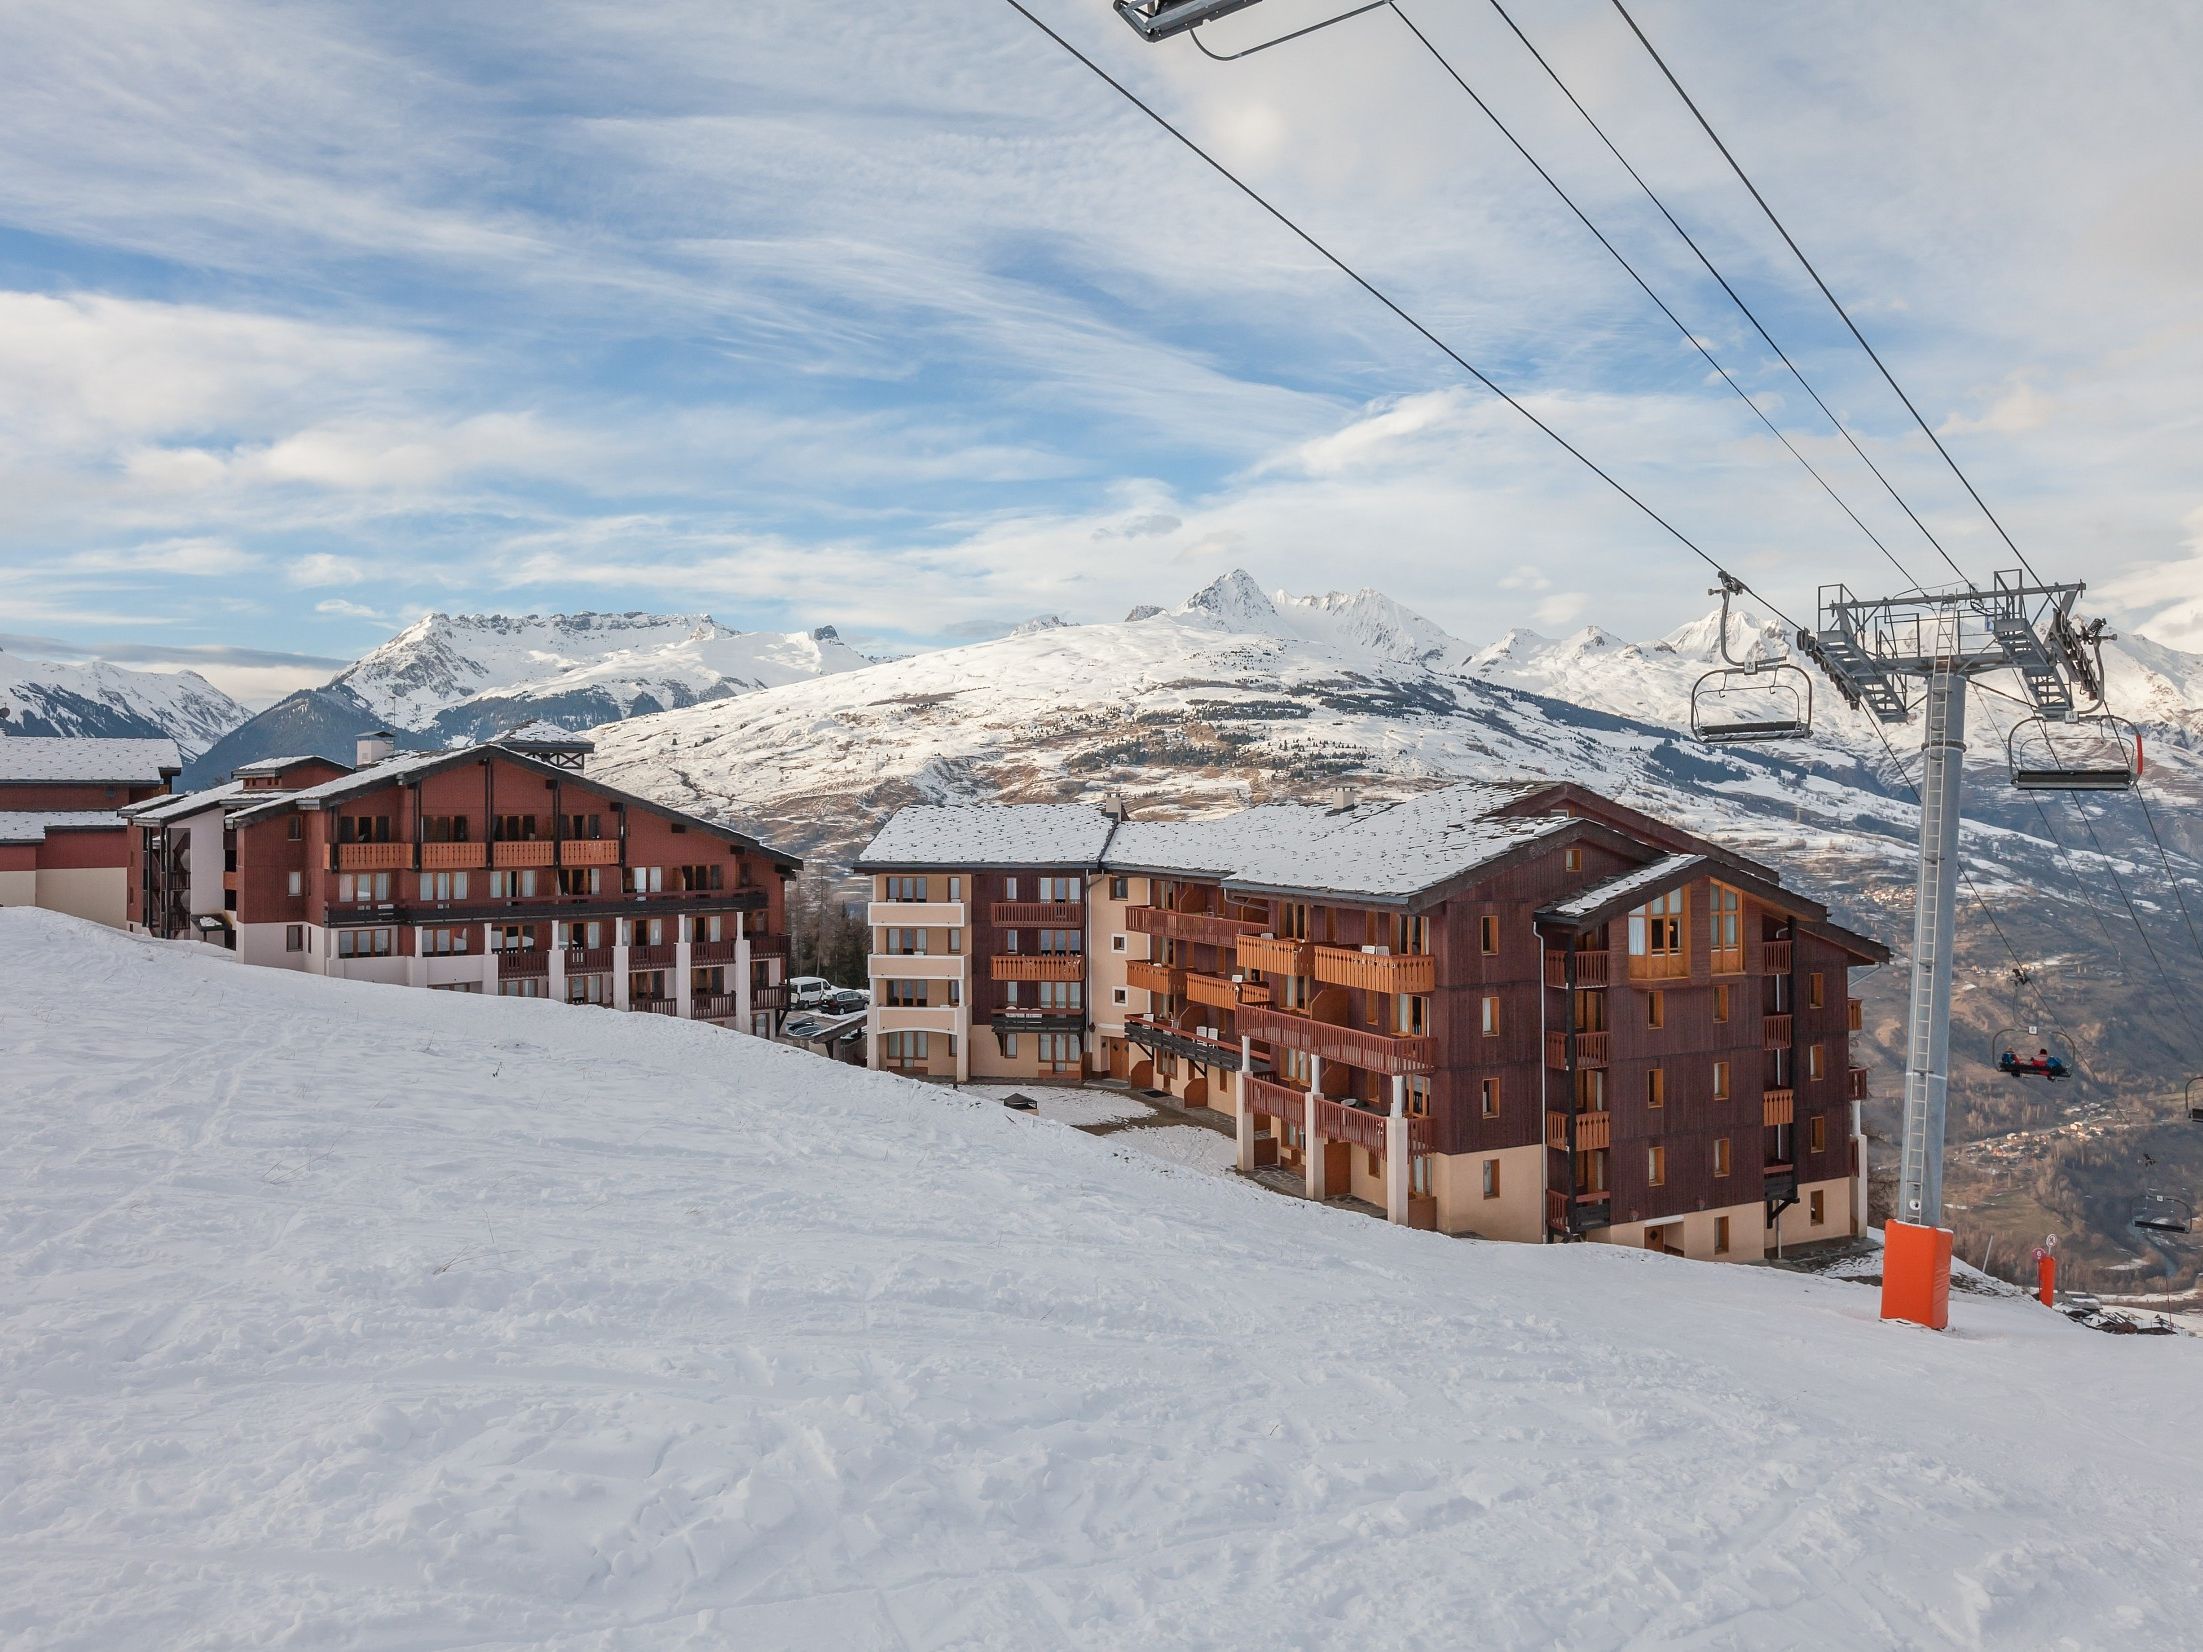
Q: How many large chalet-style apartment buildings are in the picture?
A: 2